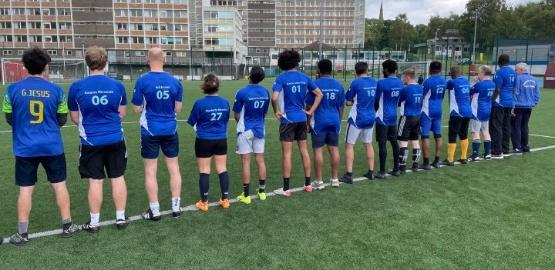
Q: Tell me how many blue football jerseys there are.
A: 14